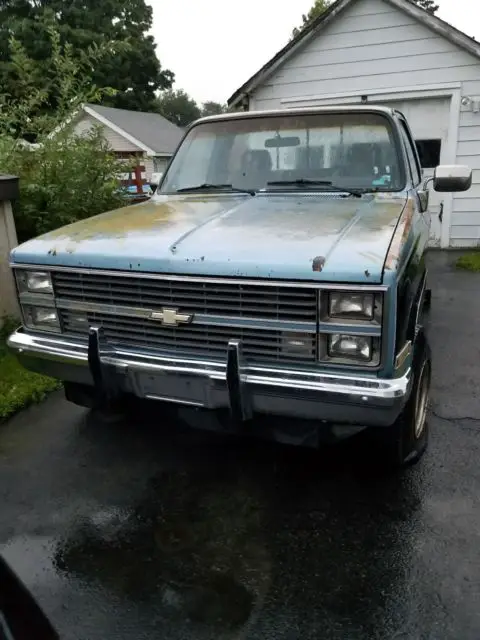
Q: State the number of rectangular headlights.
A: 4